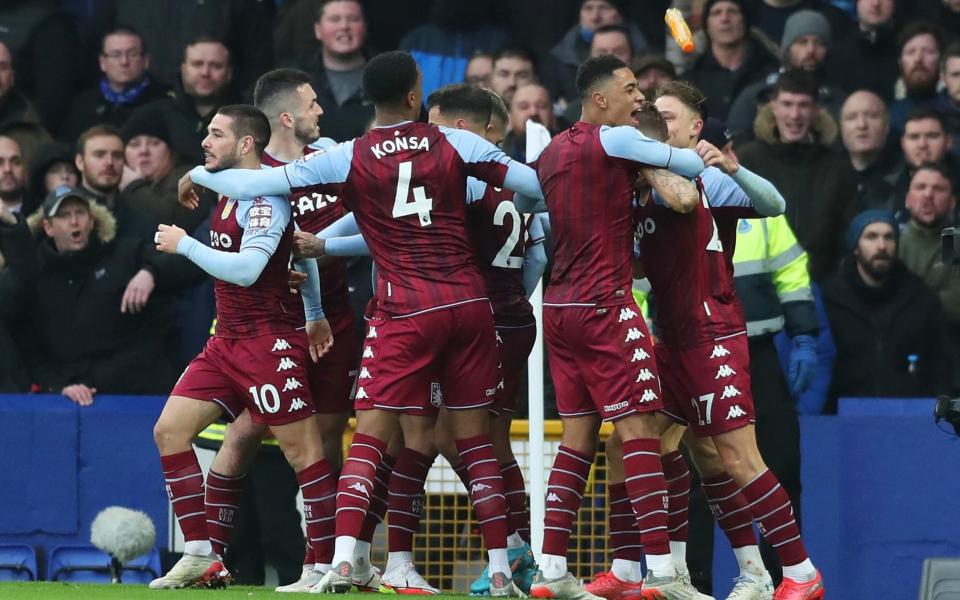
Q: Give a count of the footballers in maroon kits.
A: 8